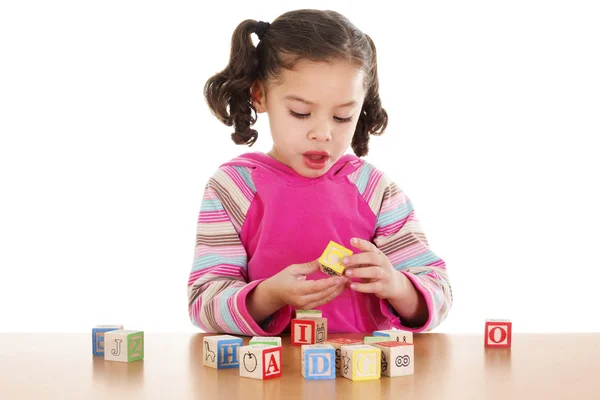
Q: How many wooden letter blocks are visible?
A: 15